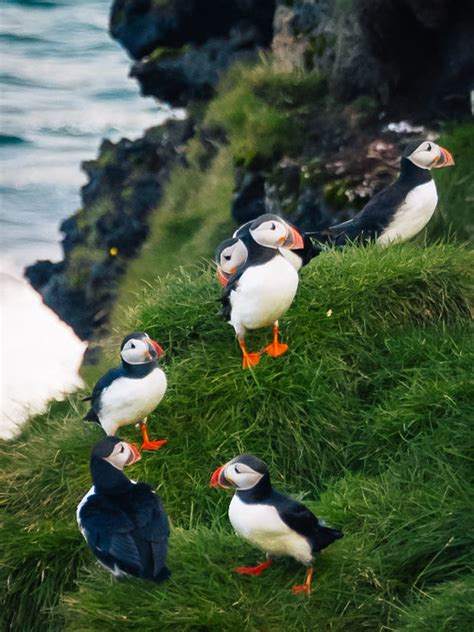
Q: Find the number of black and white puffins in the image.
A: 6